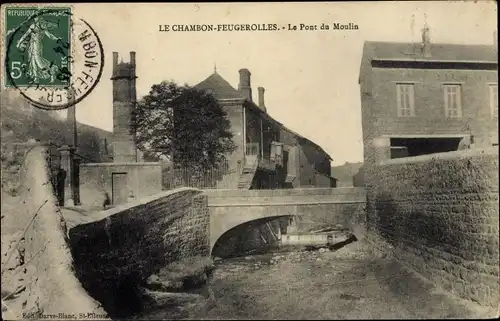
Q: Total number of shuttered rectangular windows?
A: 3